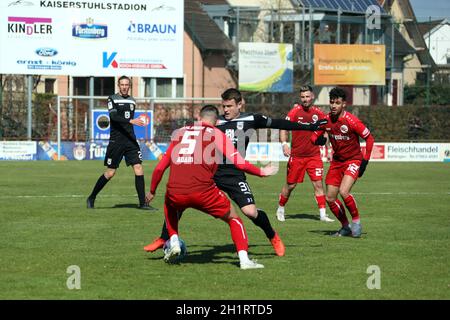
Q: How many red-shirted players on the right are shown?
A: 2